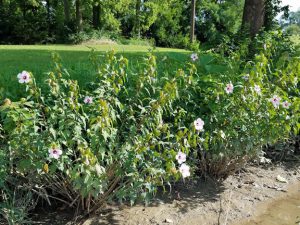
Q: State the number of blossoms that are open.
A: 11